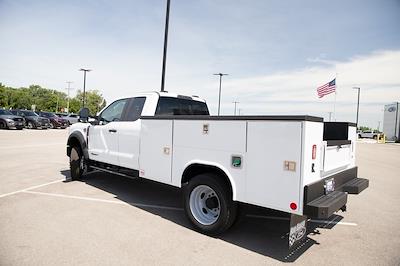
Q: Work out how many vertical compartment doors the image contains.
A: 2